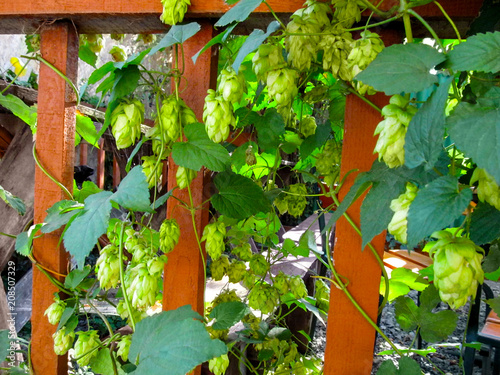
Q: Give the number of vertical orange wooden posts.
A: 3